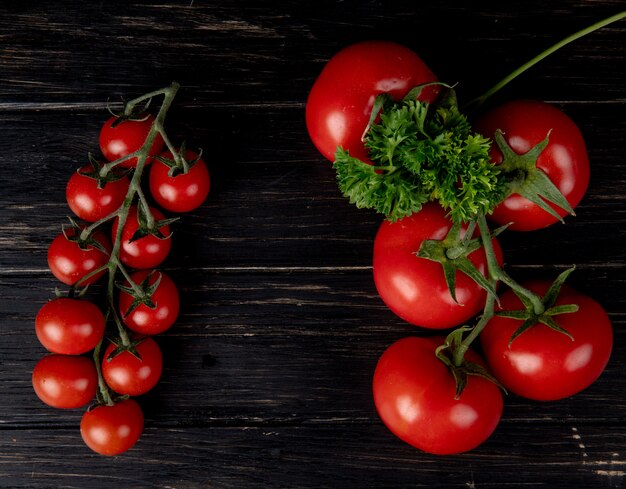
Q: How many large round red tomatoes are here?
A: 5